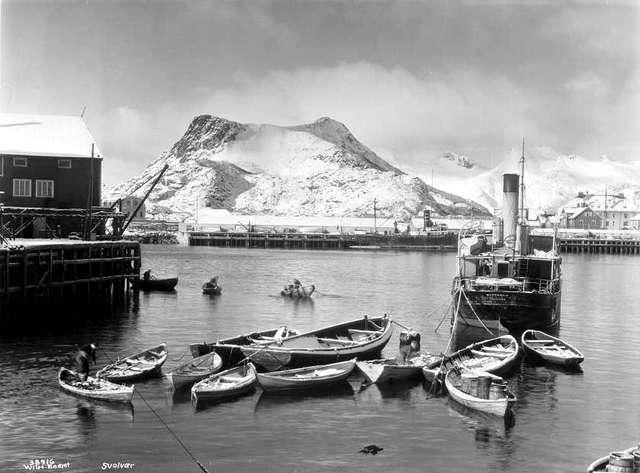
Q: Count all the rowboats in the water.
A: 14